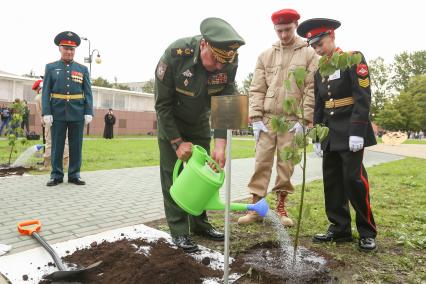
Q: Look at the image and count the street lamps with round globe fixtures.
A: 1